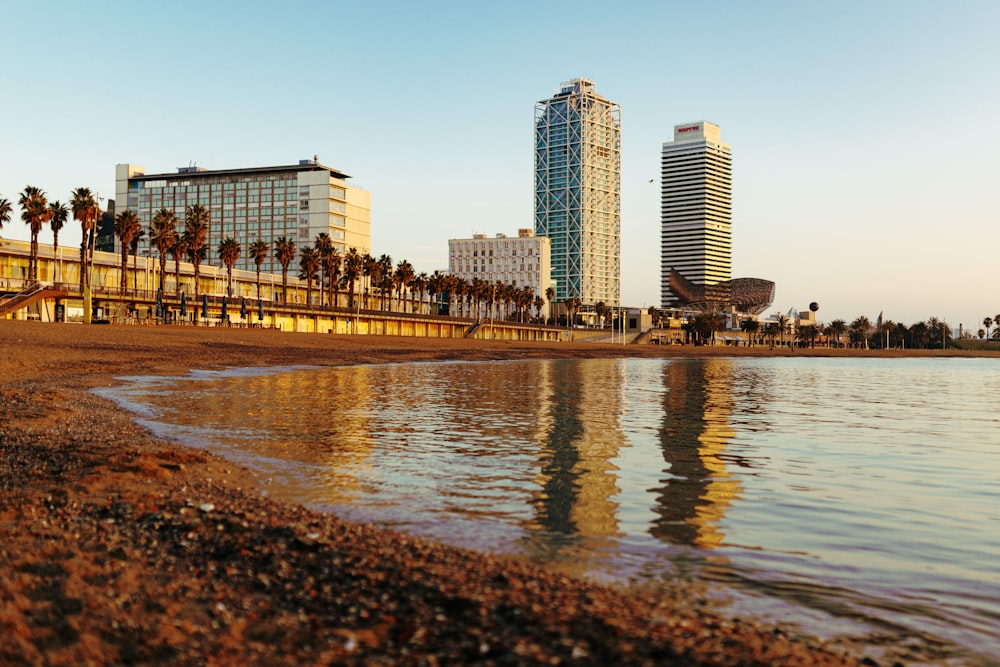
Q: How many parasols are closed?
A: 6